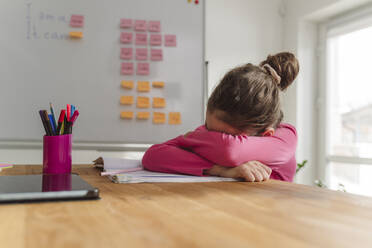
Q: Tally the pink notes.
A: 13